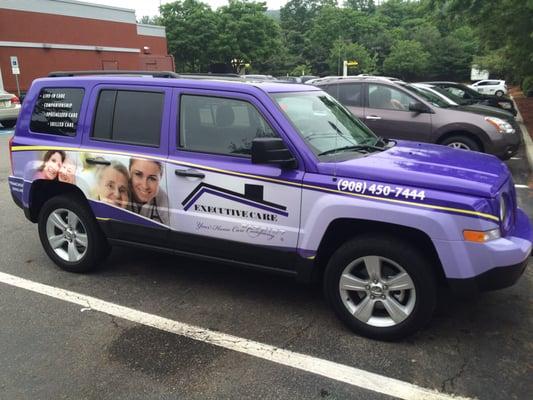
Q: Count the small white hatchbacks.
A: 1